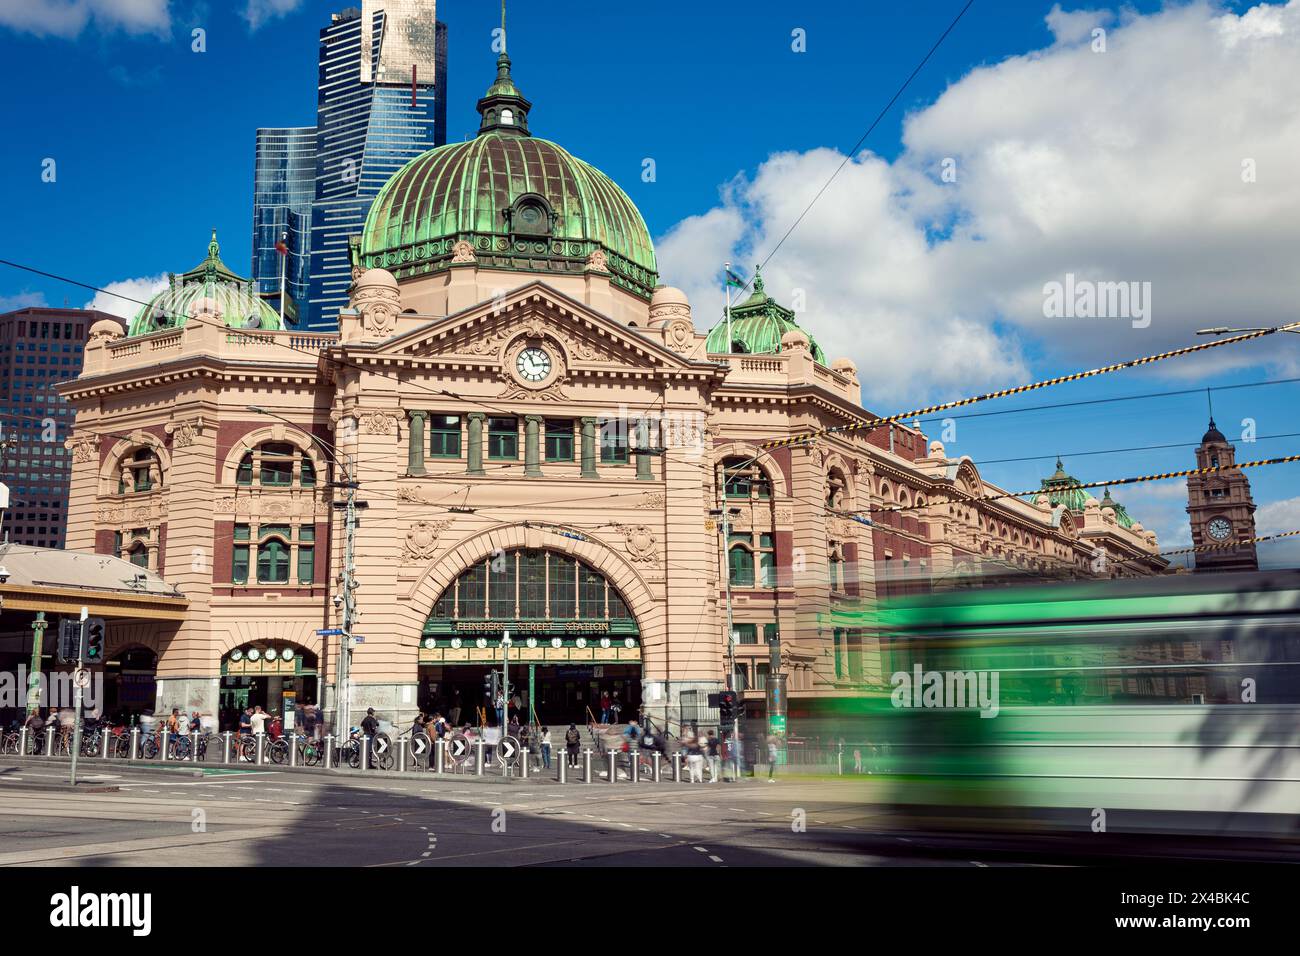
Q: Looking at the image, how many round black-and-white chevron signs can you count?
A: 4